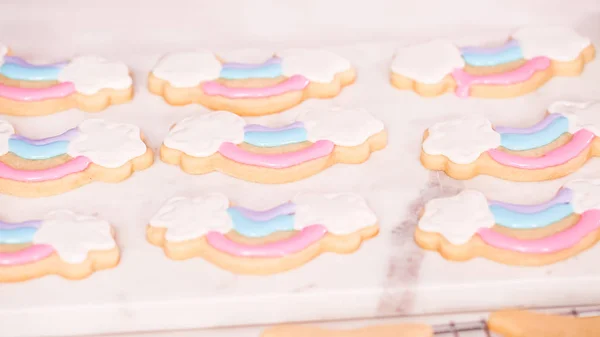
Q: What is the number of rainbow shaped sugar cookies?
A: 9